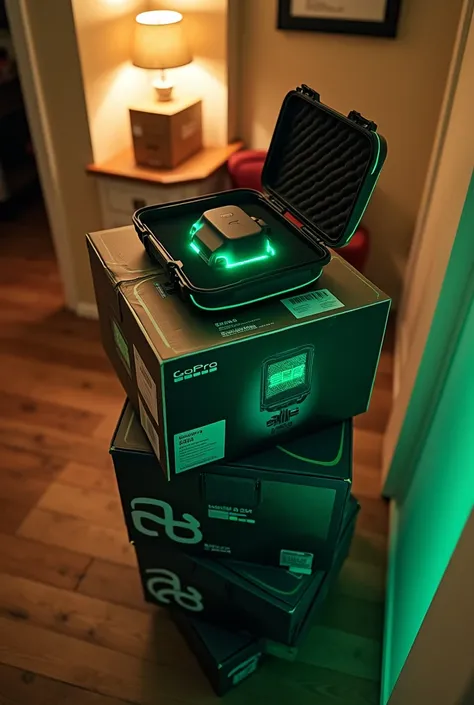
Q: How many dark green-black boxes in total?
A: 4